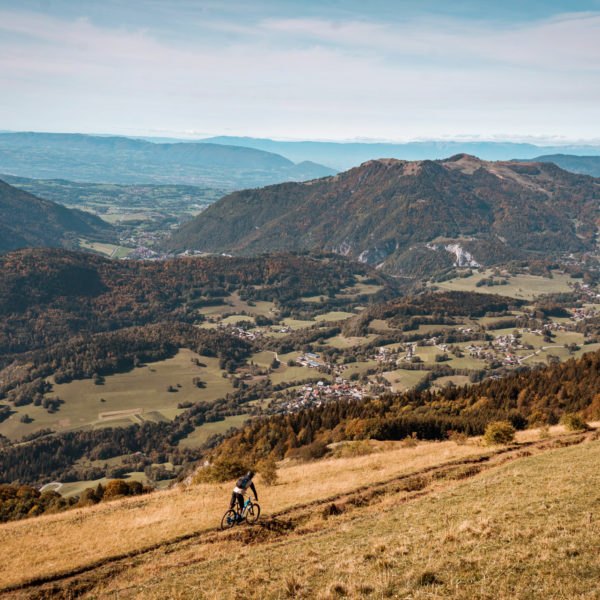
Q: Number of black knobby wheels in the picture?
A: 2